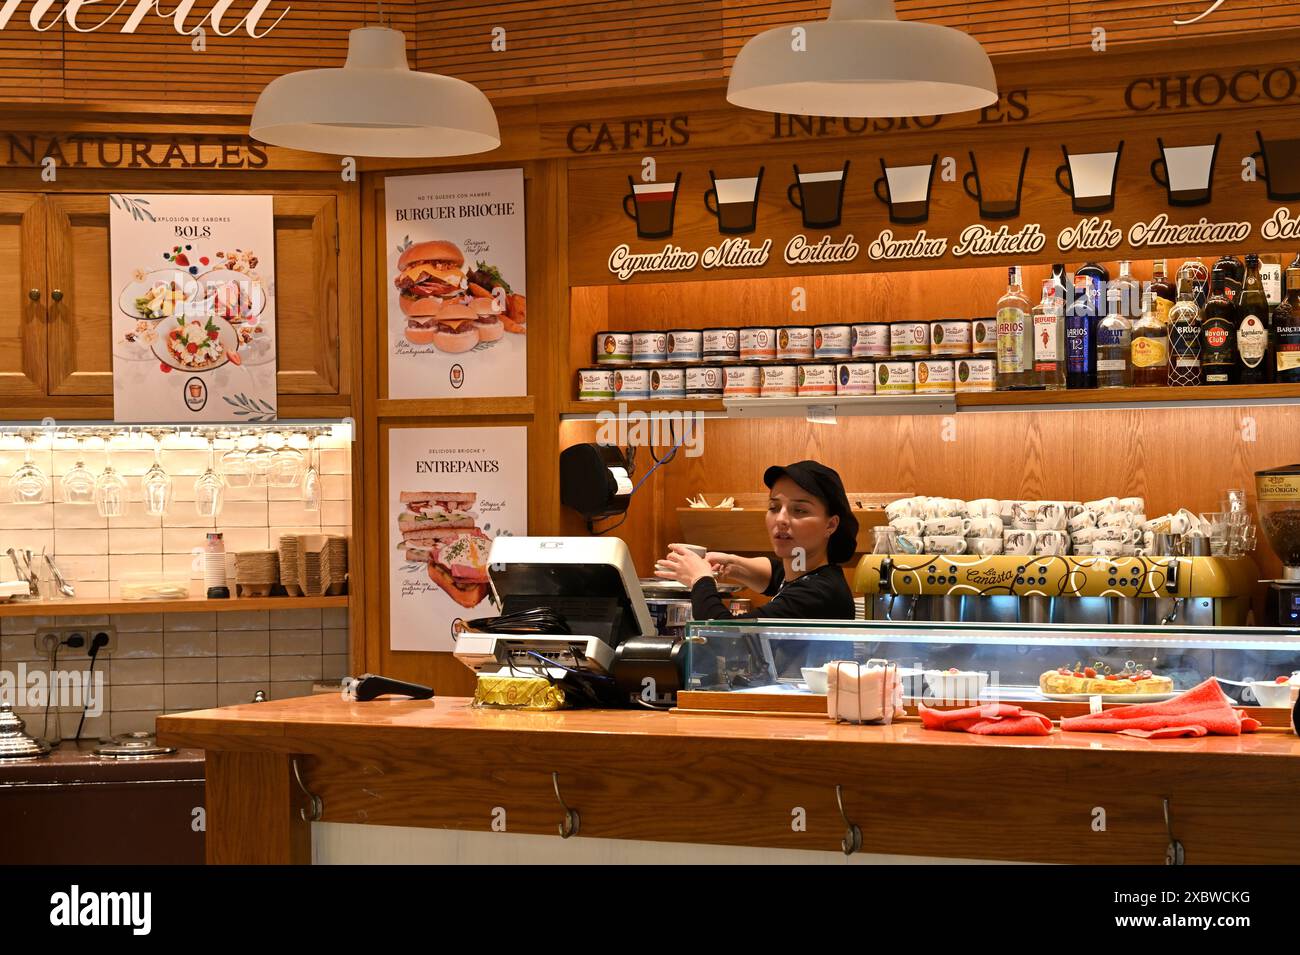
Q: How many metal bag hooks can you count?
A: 4